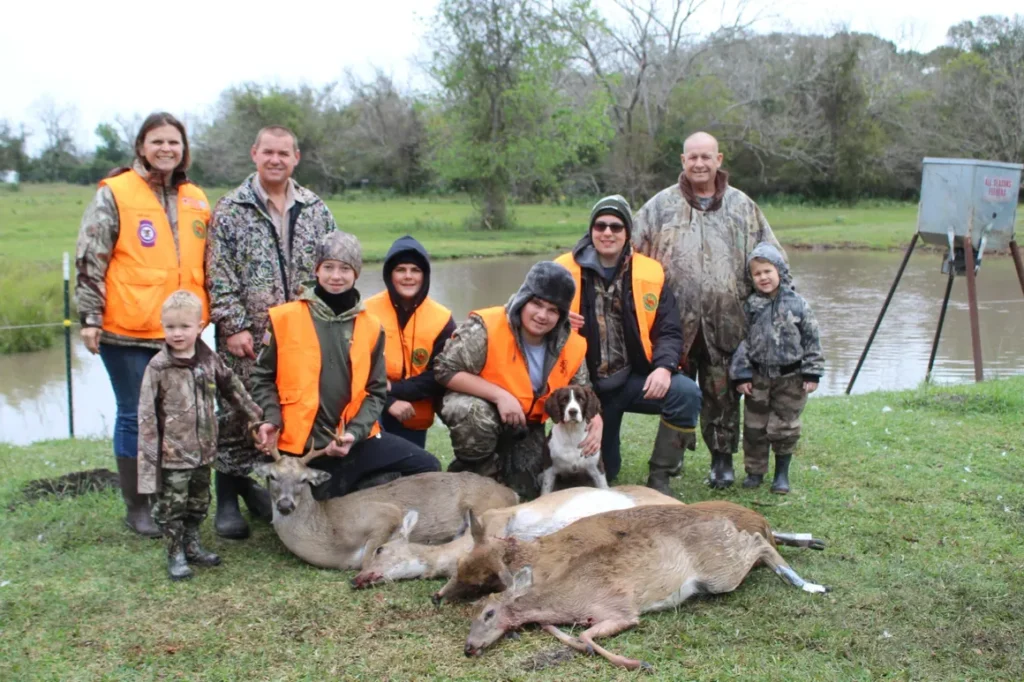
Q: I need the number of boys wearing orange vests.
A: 4